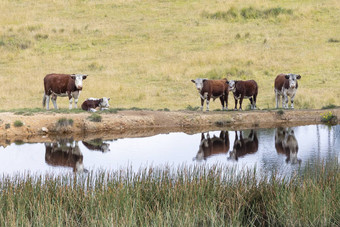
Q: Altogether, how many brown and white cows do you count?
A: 5